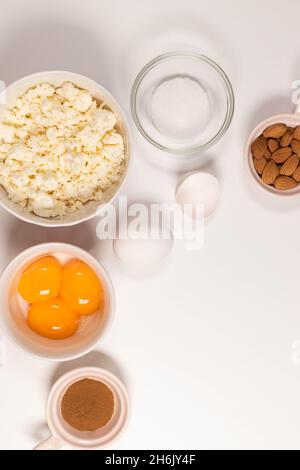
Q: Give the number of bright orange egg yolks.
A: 3